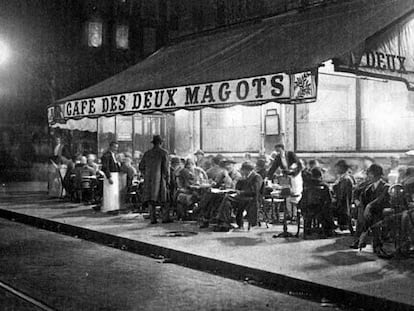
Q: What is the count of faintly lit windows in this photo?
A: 2